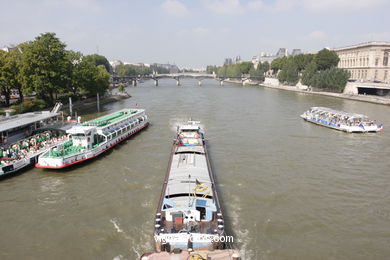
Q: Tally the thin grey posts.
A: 2